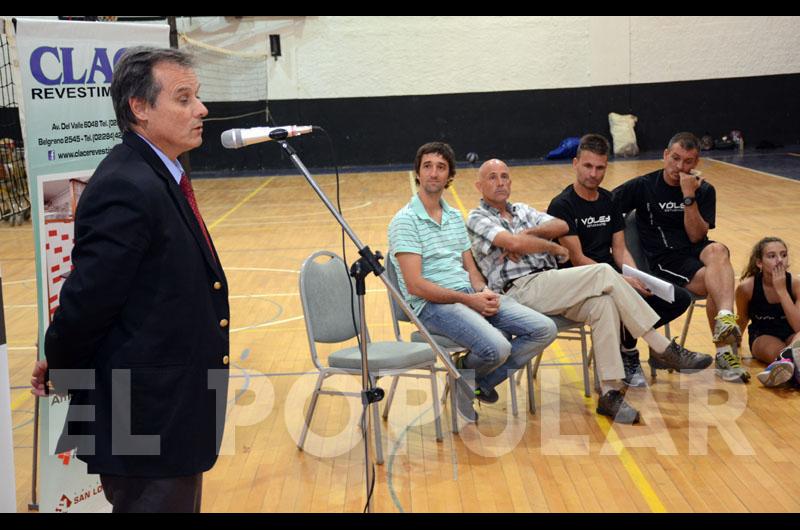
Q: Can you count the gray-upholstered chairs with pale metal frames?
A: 5